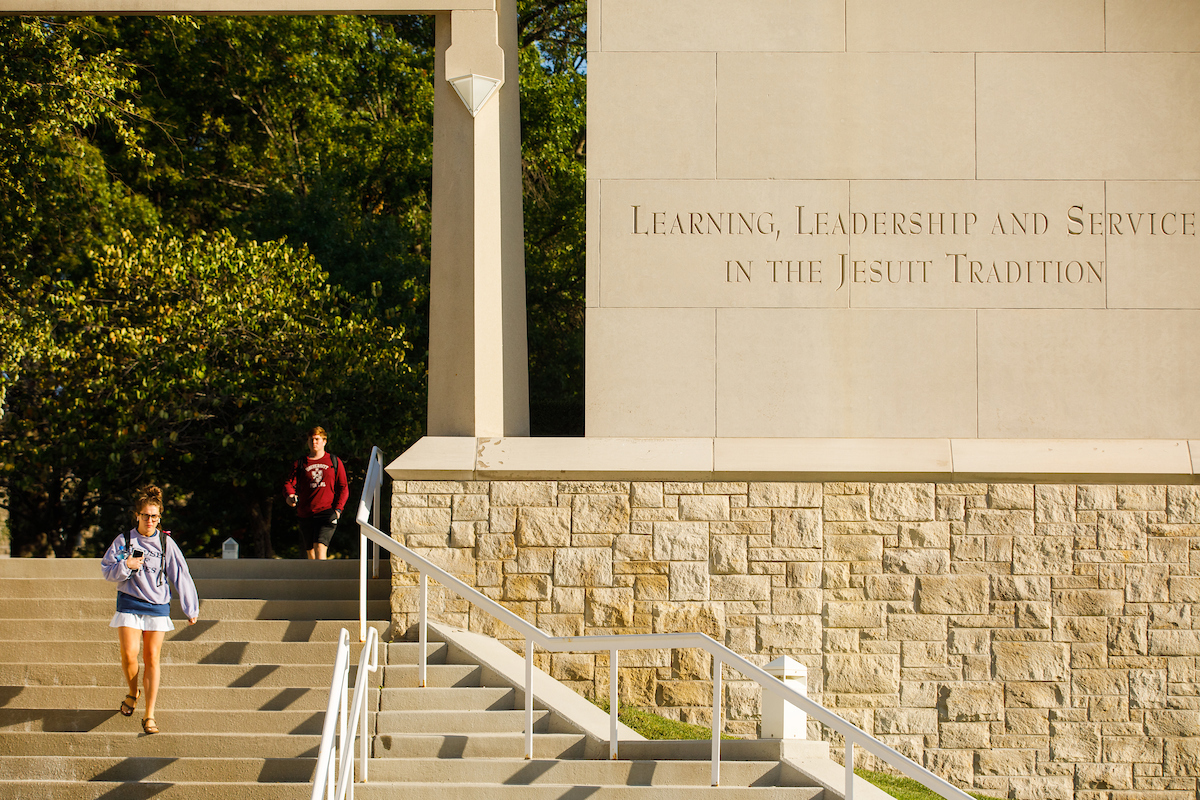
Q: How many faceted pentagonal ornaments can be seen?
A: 1